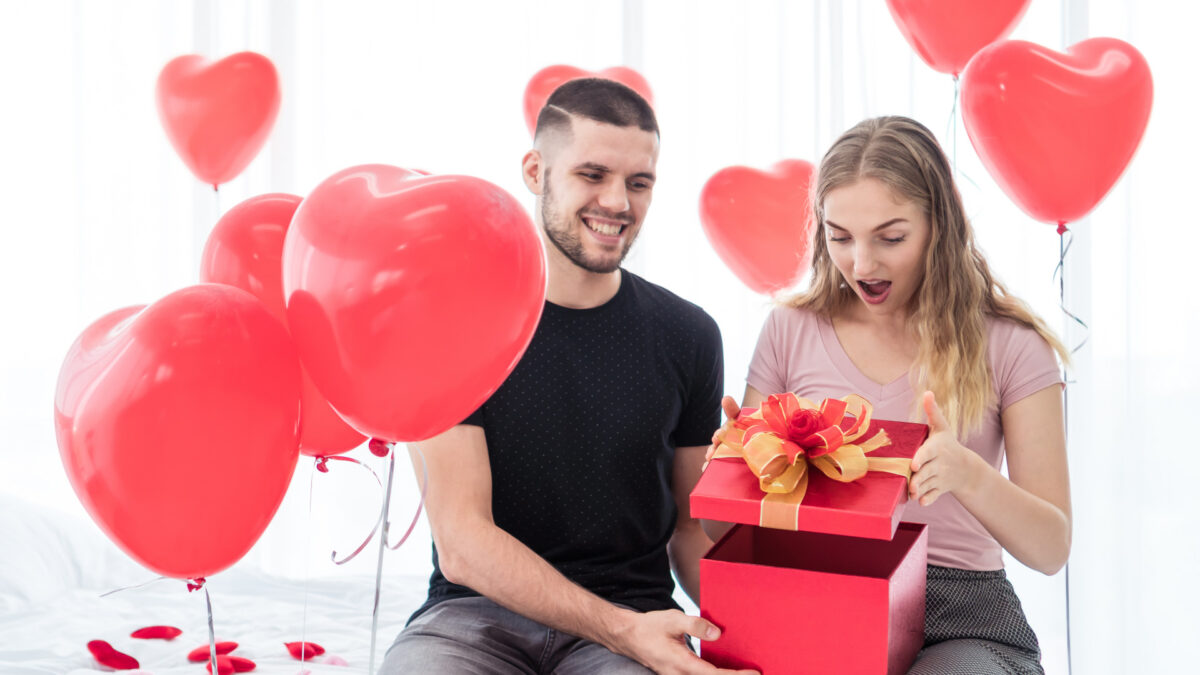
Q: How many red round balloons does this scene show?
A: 0